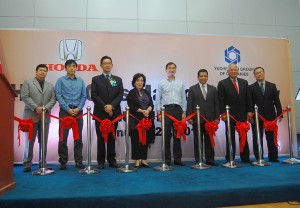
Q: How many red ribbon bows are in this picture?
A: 8